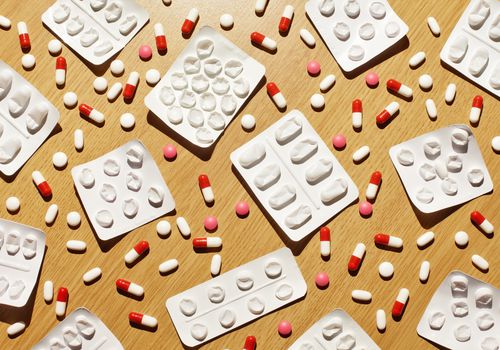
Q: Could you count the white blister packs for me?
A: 13